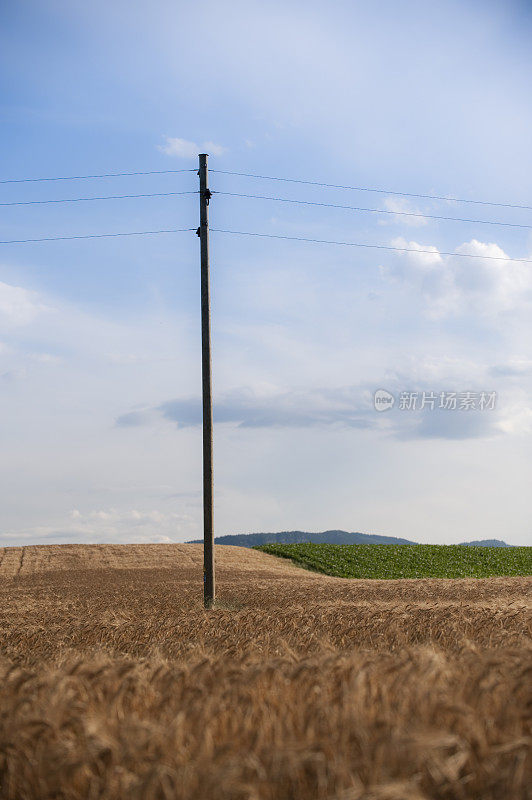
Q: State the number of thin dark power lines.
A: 3